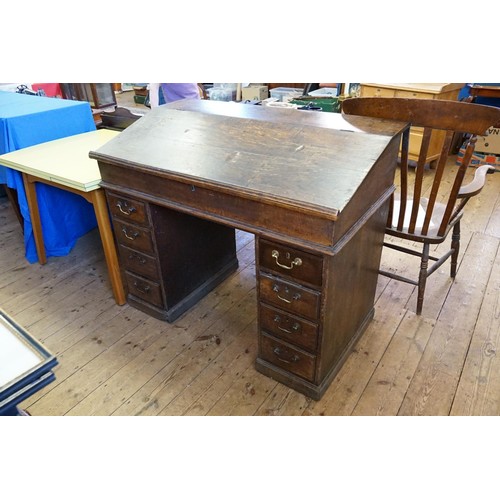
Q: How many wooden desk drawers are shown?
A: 8